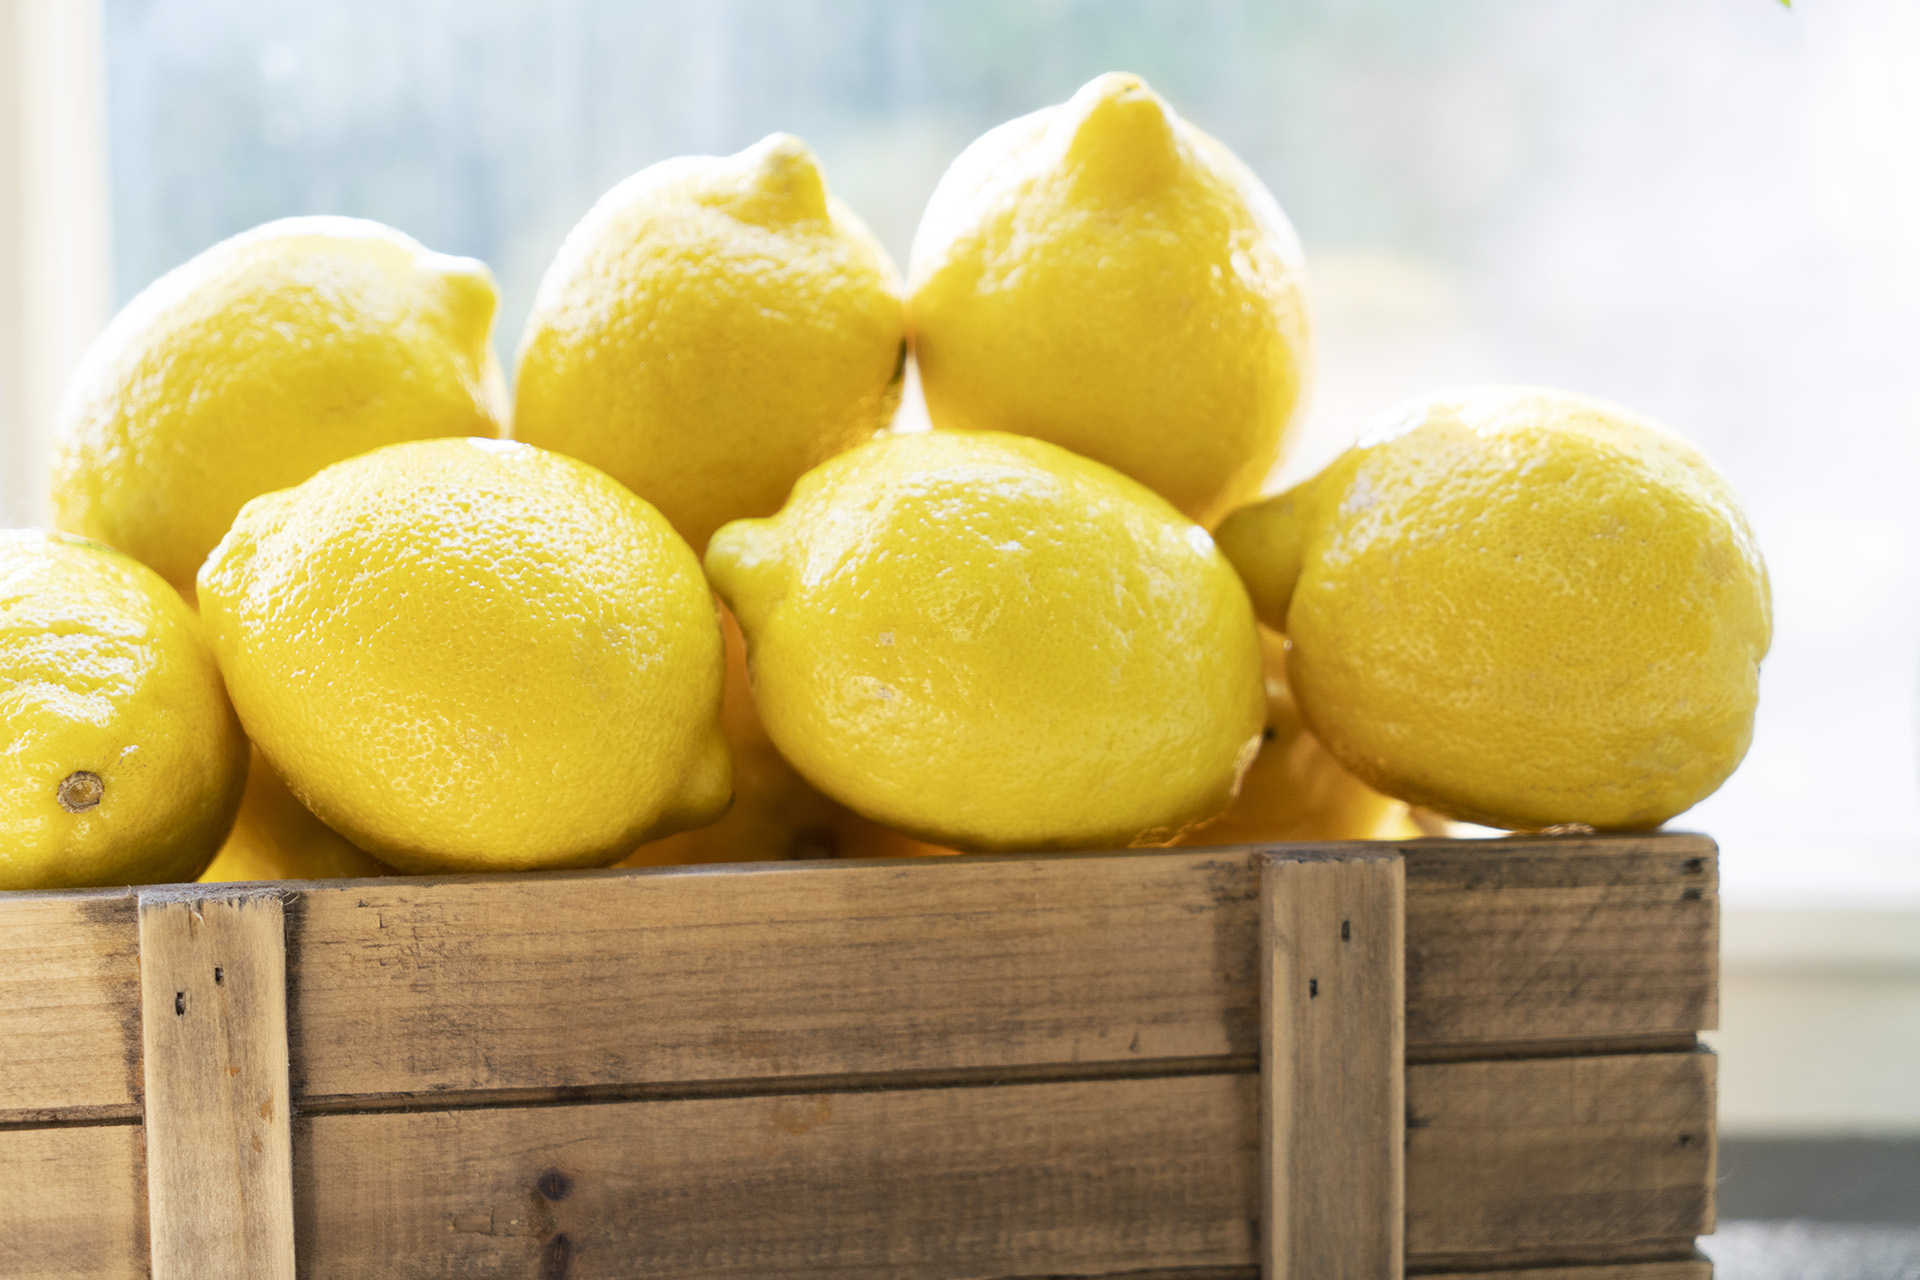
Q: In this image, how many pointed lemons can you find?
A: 6